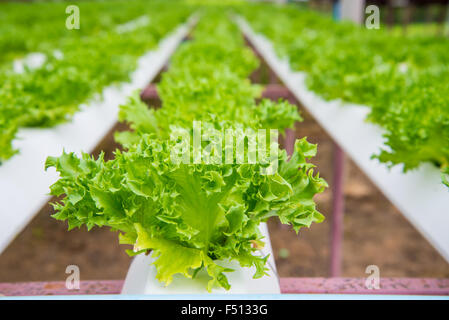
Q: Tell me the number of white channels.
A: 3